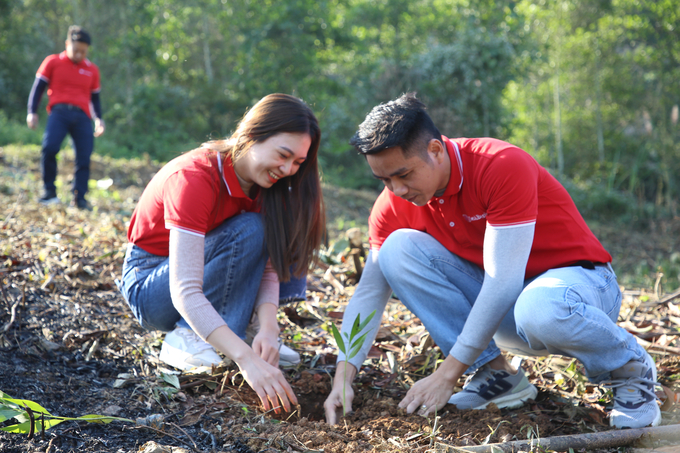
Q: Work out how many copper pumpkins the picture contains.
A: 0